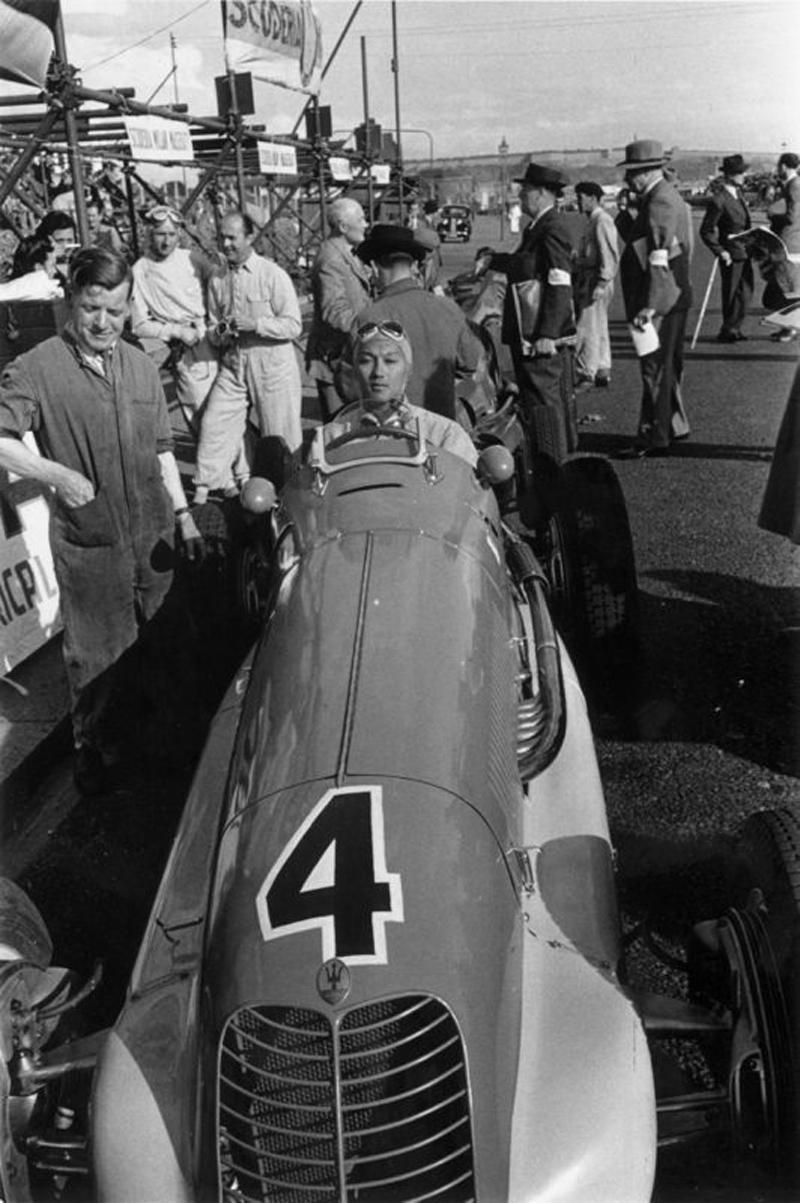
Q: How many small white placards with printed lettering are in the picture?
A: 4